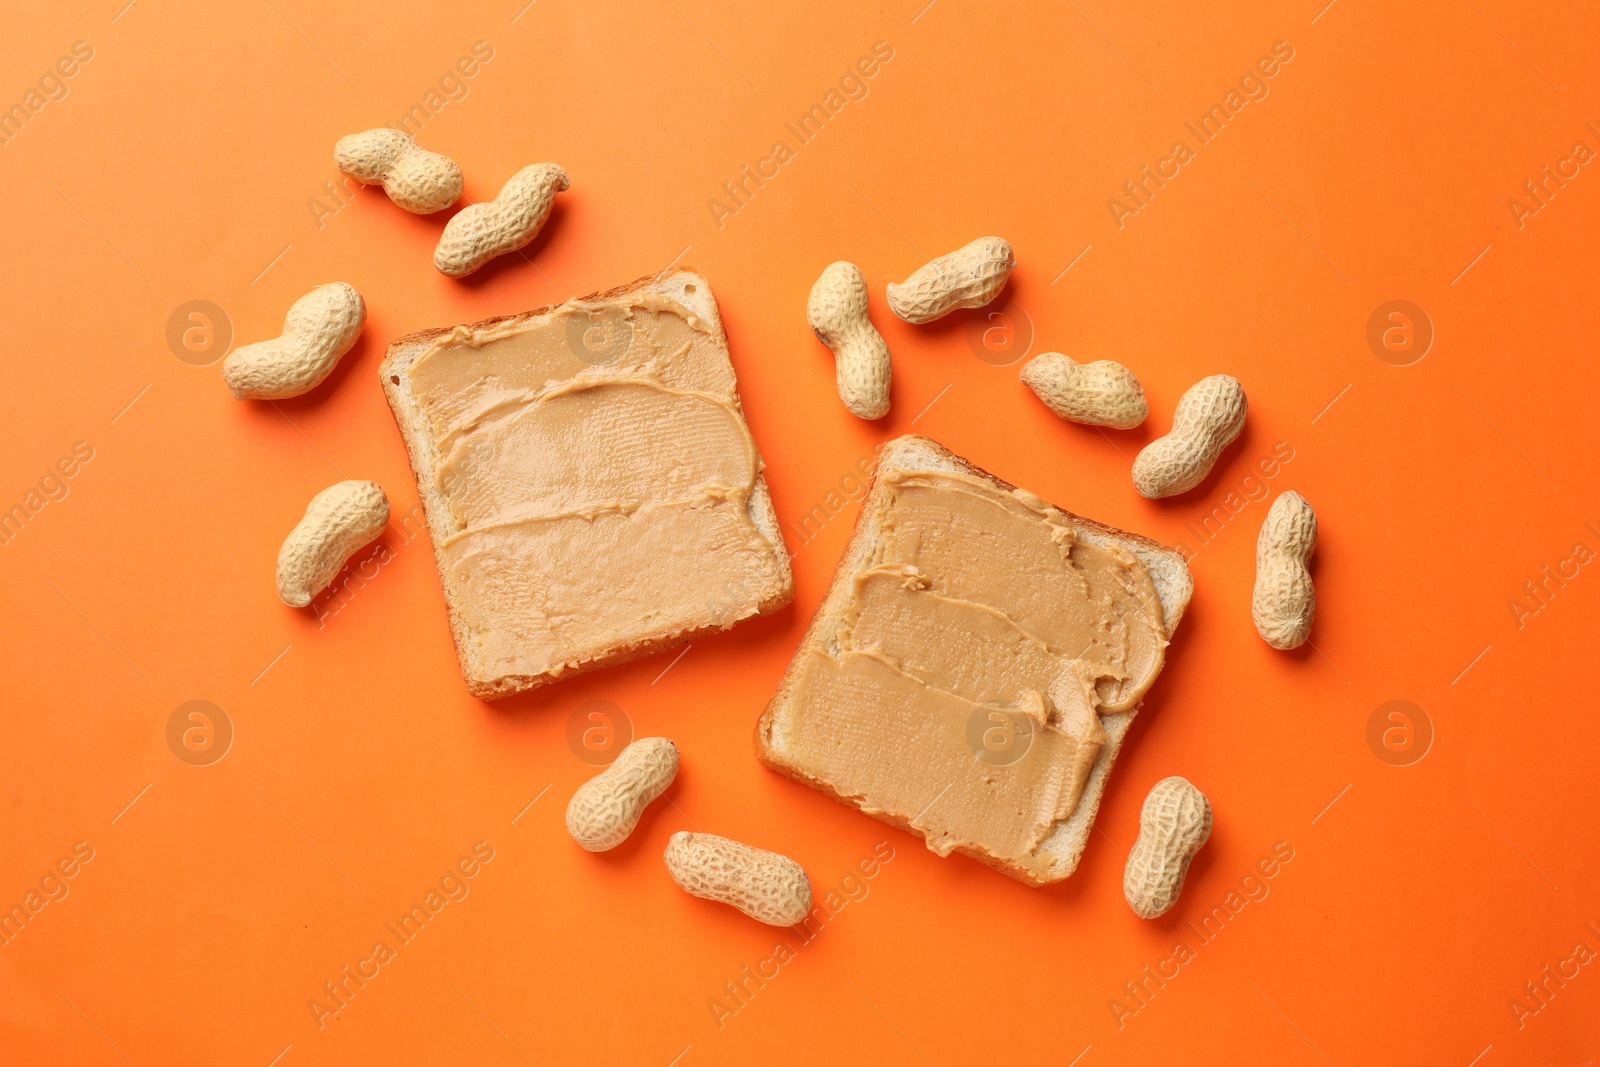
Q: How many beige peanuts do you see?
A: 12